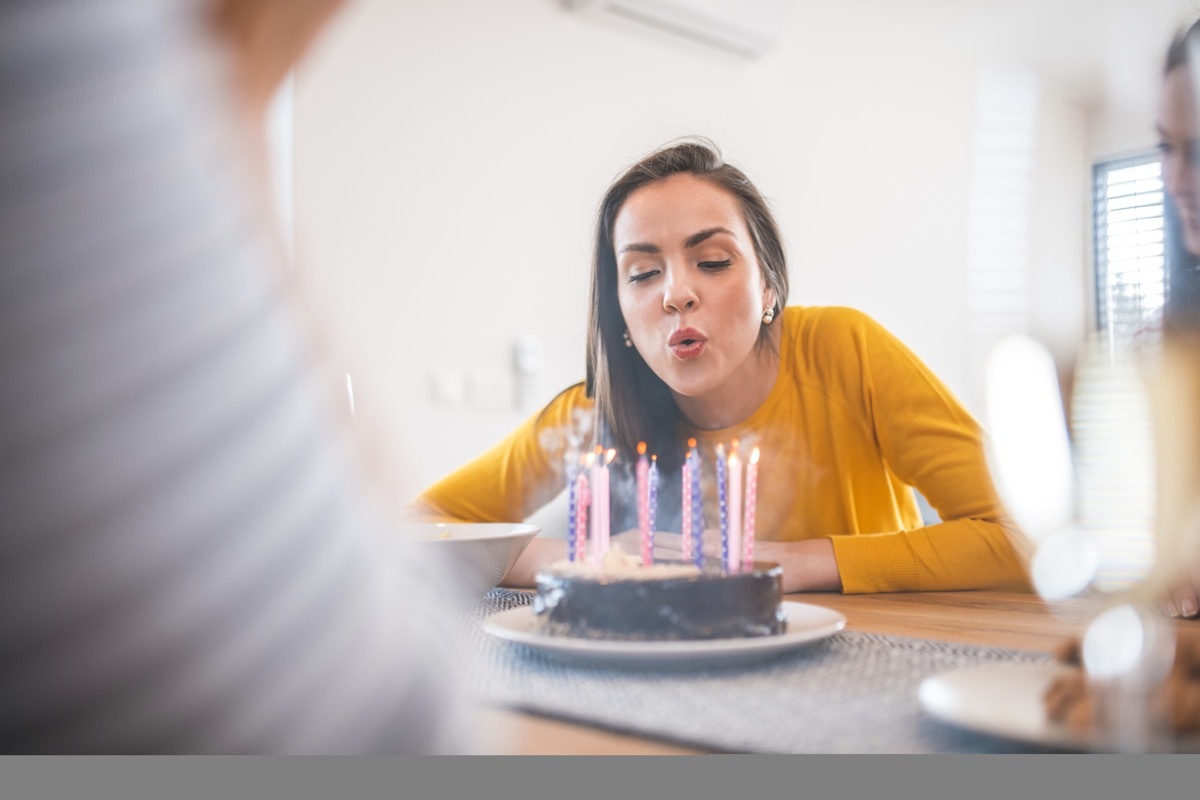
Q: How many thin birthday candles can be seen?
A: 11